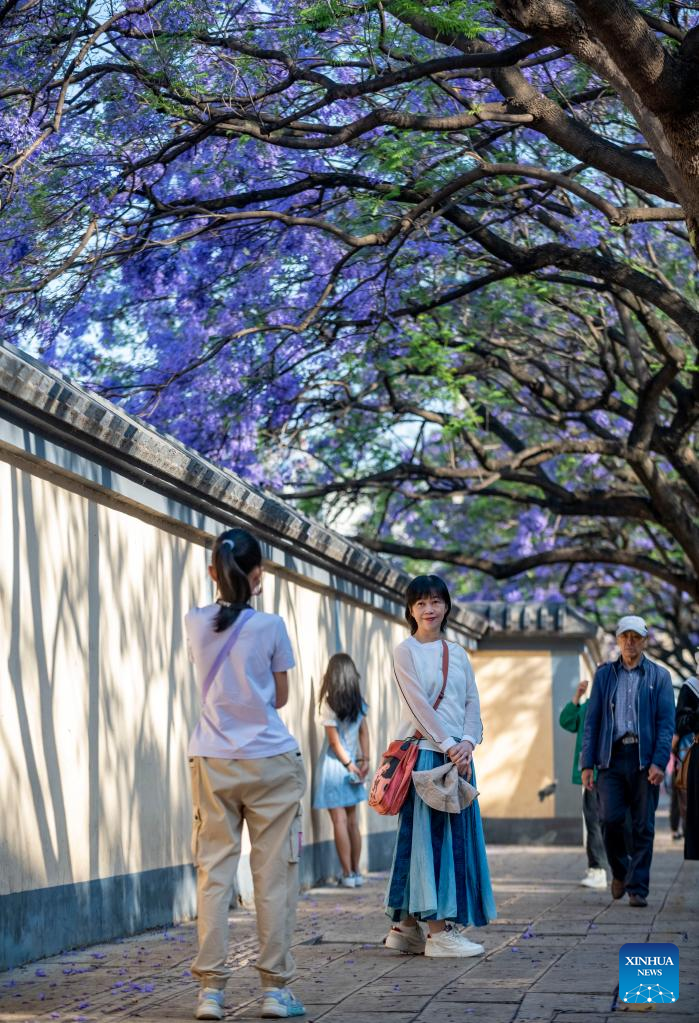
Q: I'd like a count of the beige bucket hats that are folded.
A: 1